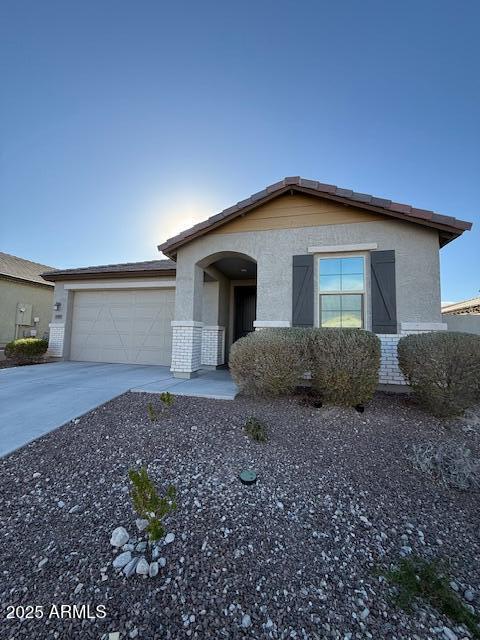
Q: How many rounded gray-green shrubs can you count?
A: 3